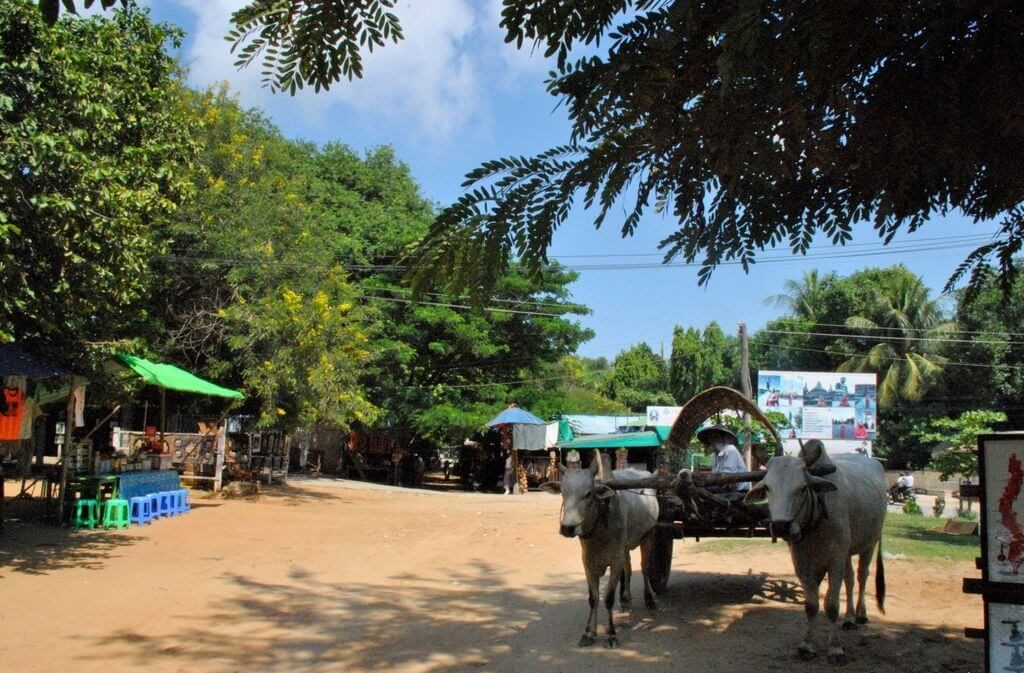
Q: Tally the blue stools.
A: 5